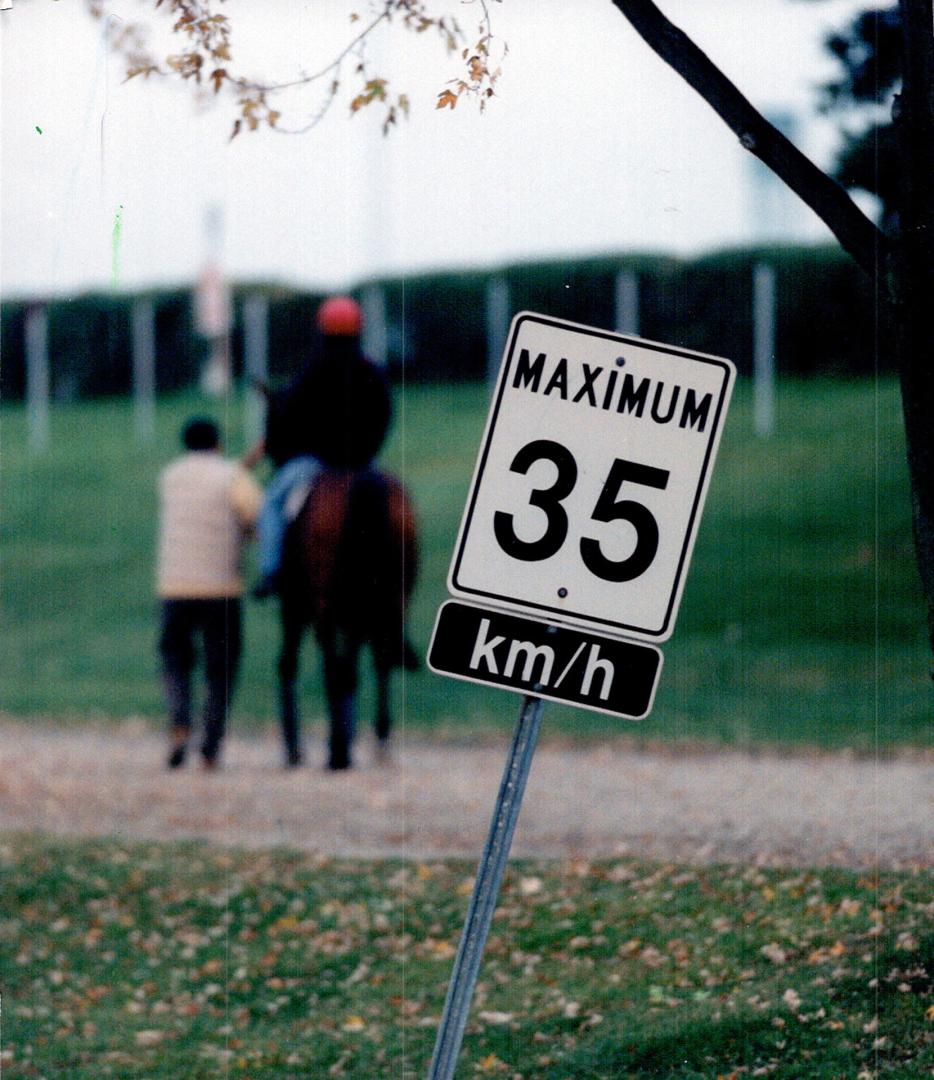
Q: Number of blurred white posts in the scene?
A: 7